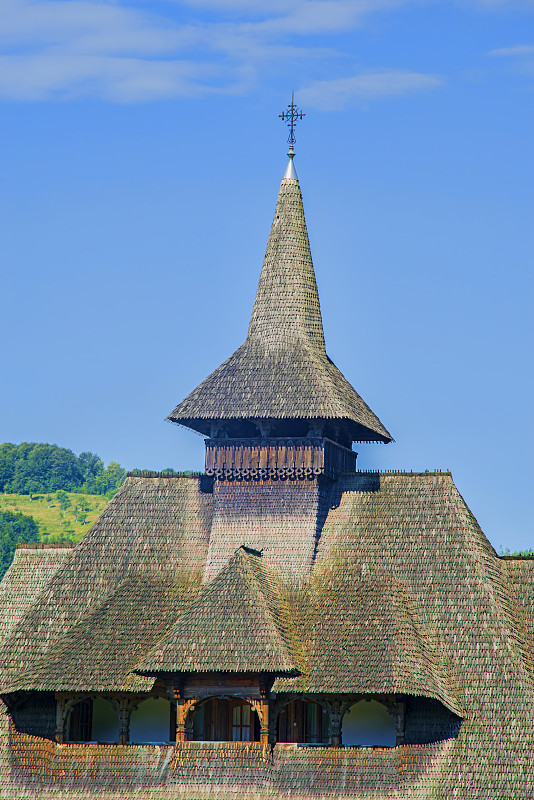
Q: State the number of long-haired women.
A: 0